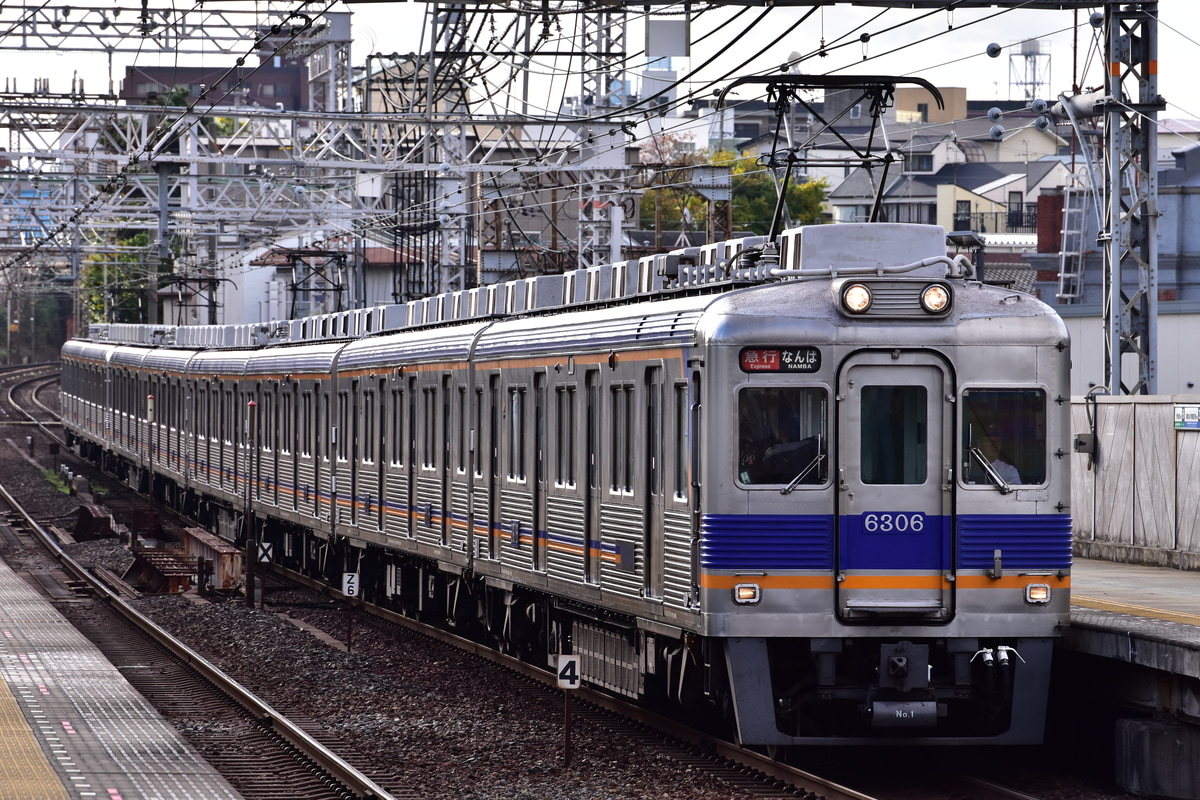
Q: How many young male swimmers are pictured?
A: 0